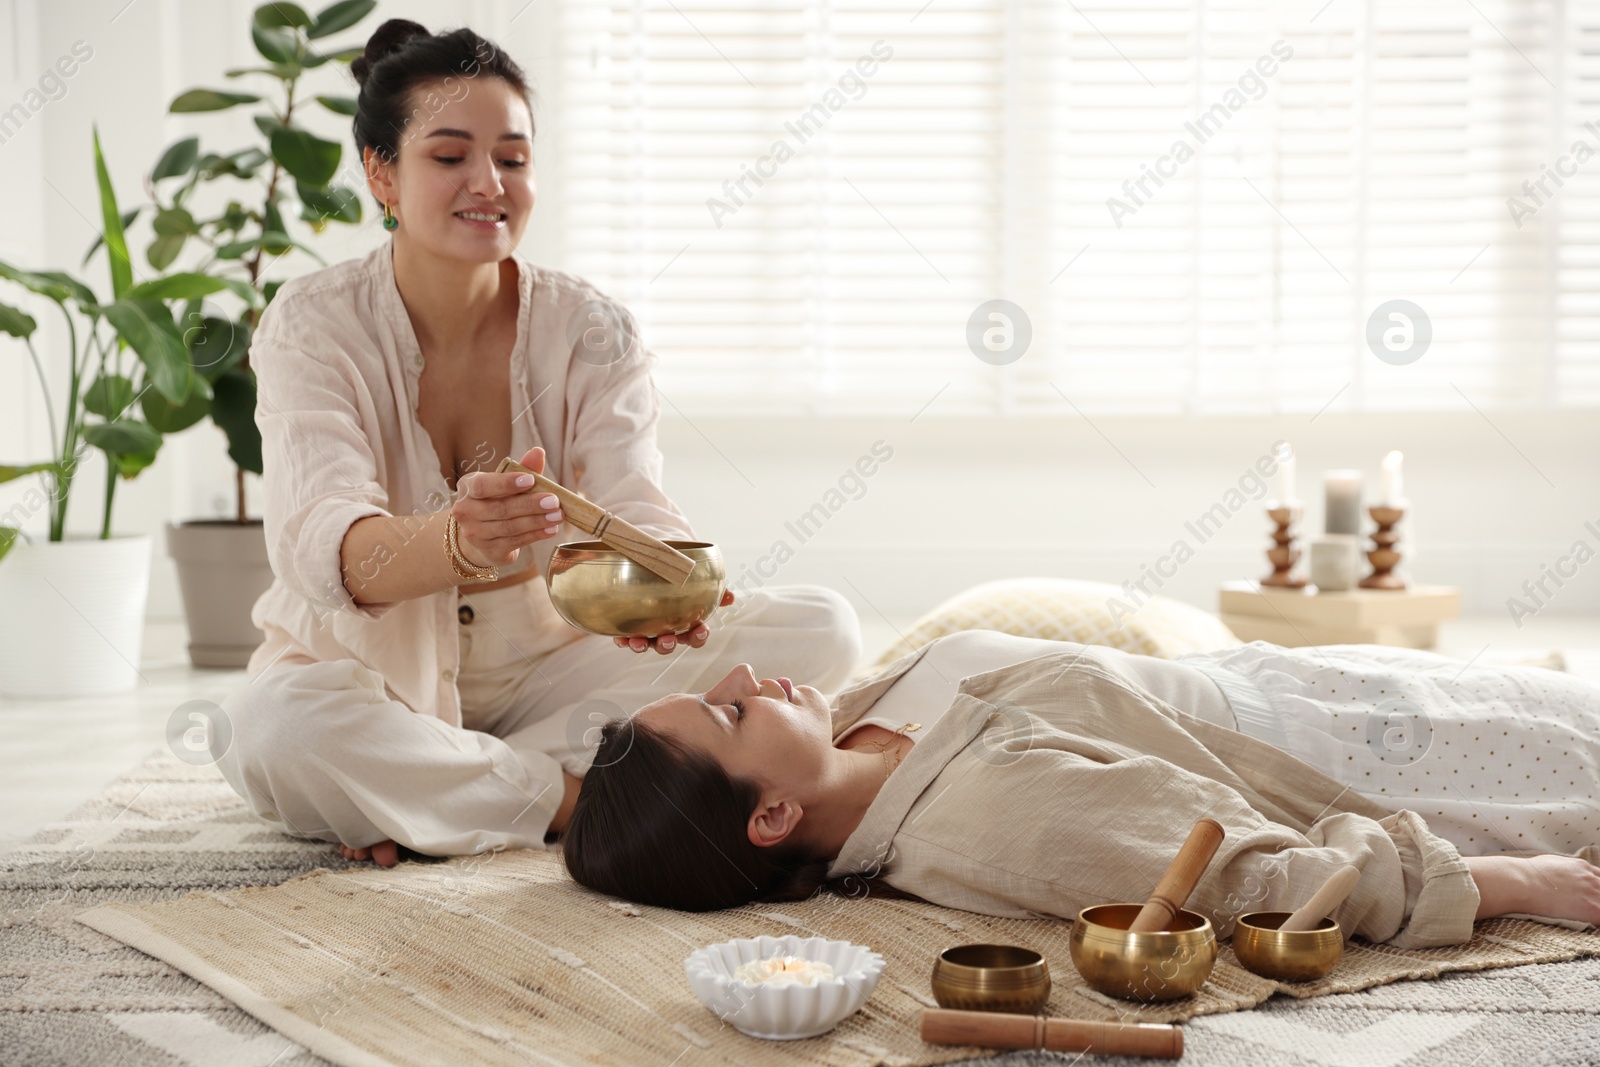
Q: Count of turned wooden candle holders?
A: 2